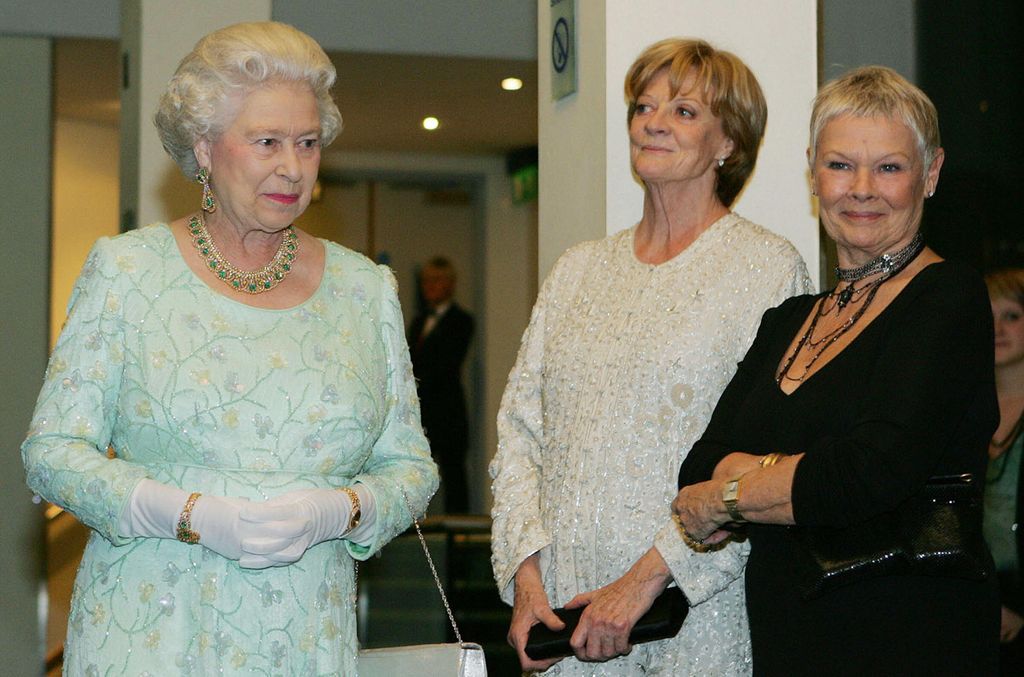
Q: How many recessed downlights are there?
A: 2